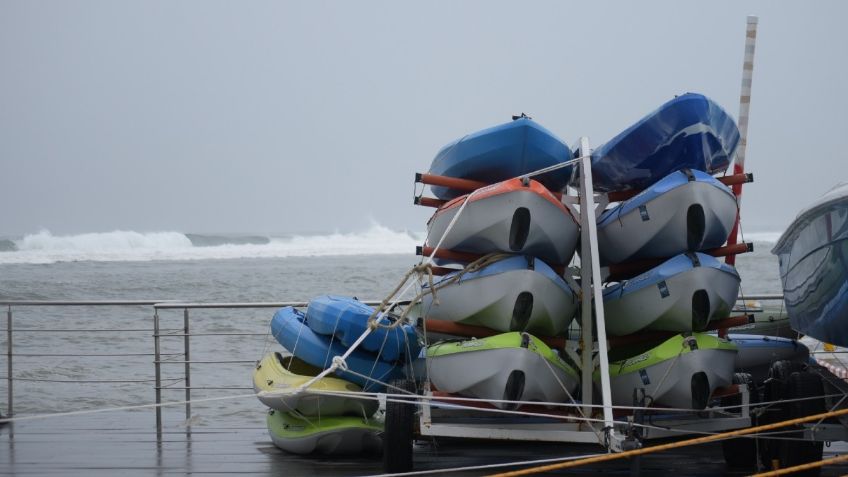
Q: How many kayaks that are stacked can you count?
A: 12